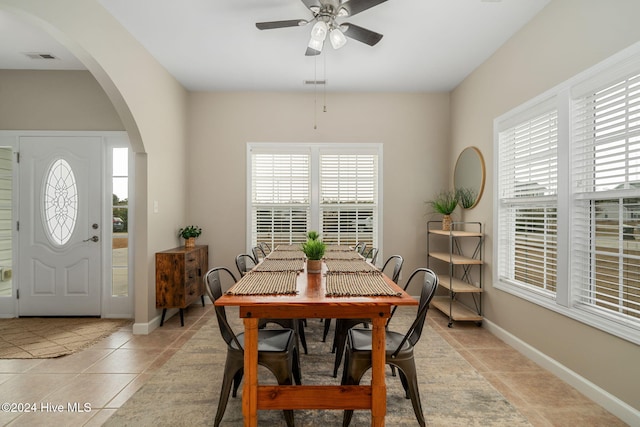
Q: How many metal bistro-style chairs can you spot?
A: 8